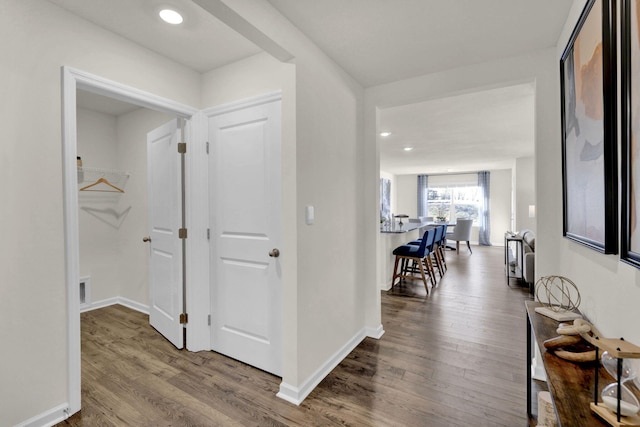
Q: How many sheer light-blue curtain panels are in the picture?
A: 2